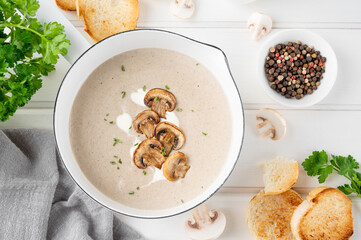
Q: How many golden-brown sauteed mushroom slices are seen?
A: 5